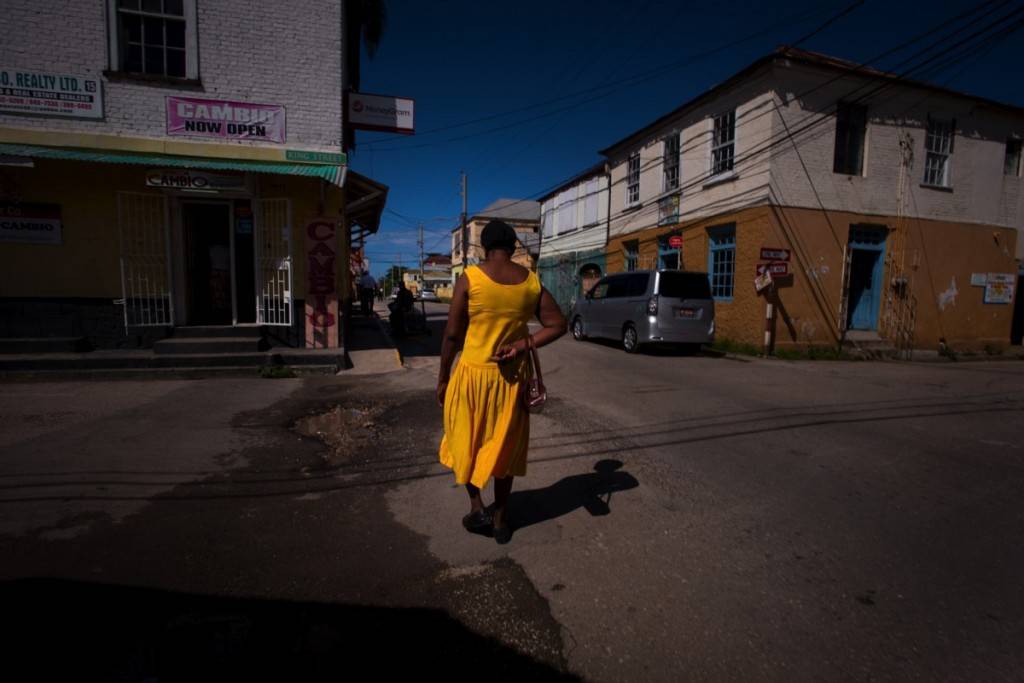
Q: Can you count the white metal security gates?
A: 2